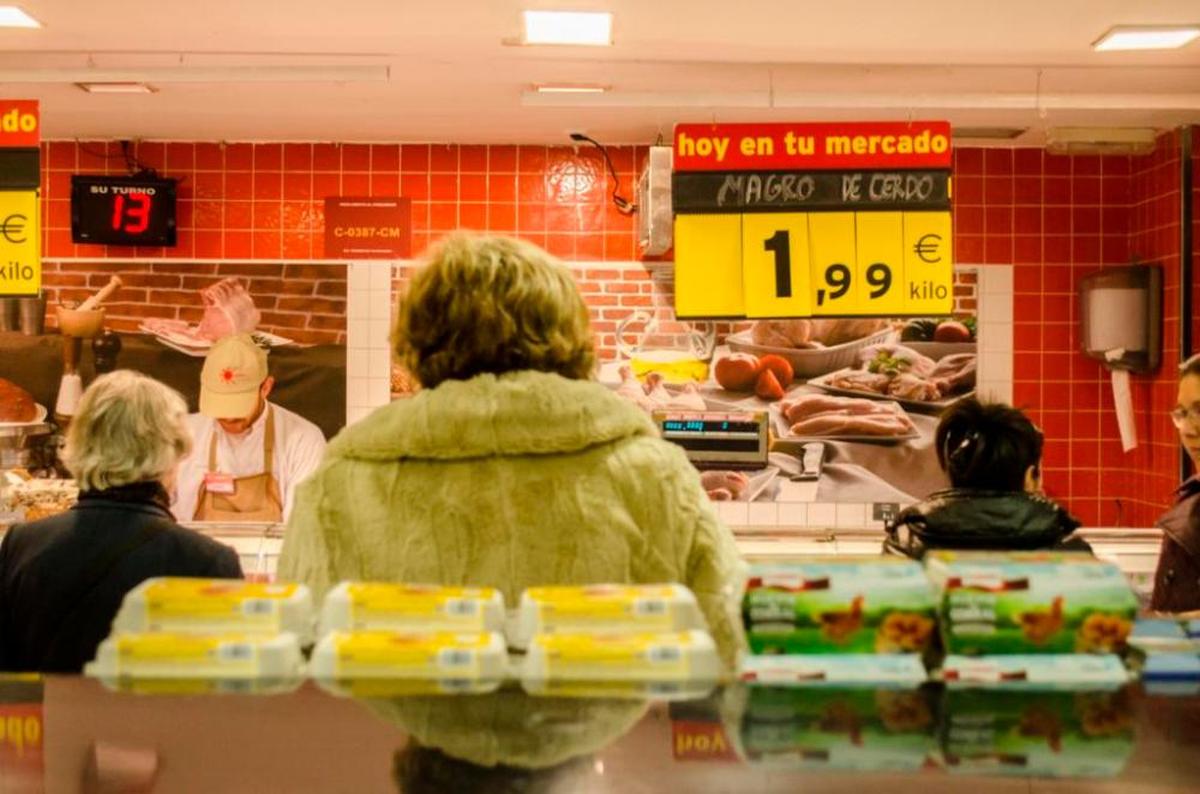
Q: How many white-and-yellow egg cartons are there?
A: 6